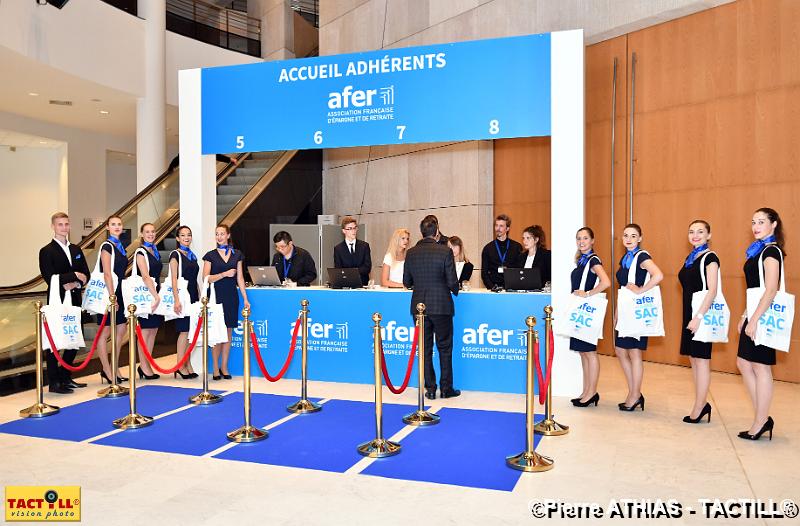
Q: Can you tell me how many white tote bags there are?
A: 9